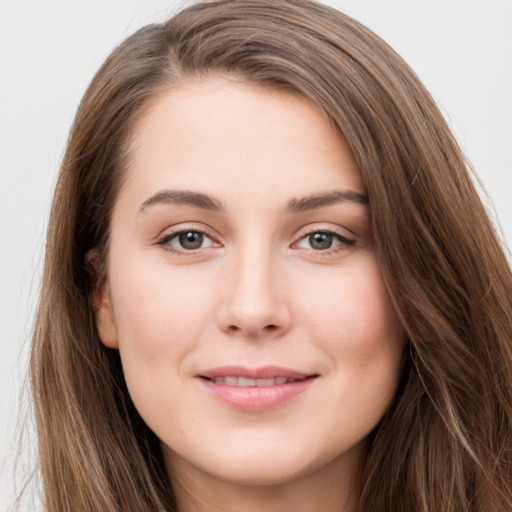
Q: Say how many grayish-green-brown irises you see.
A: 2